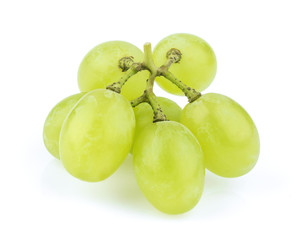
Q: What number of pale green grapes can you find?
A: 7